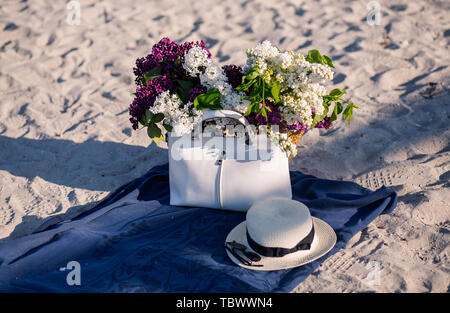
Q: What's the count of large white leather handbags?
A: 1